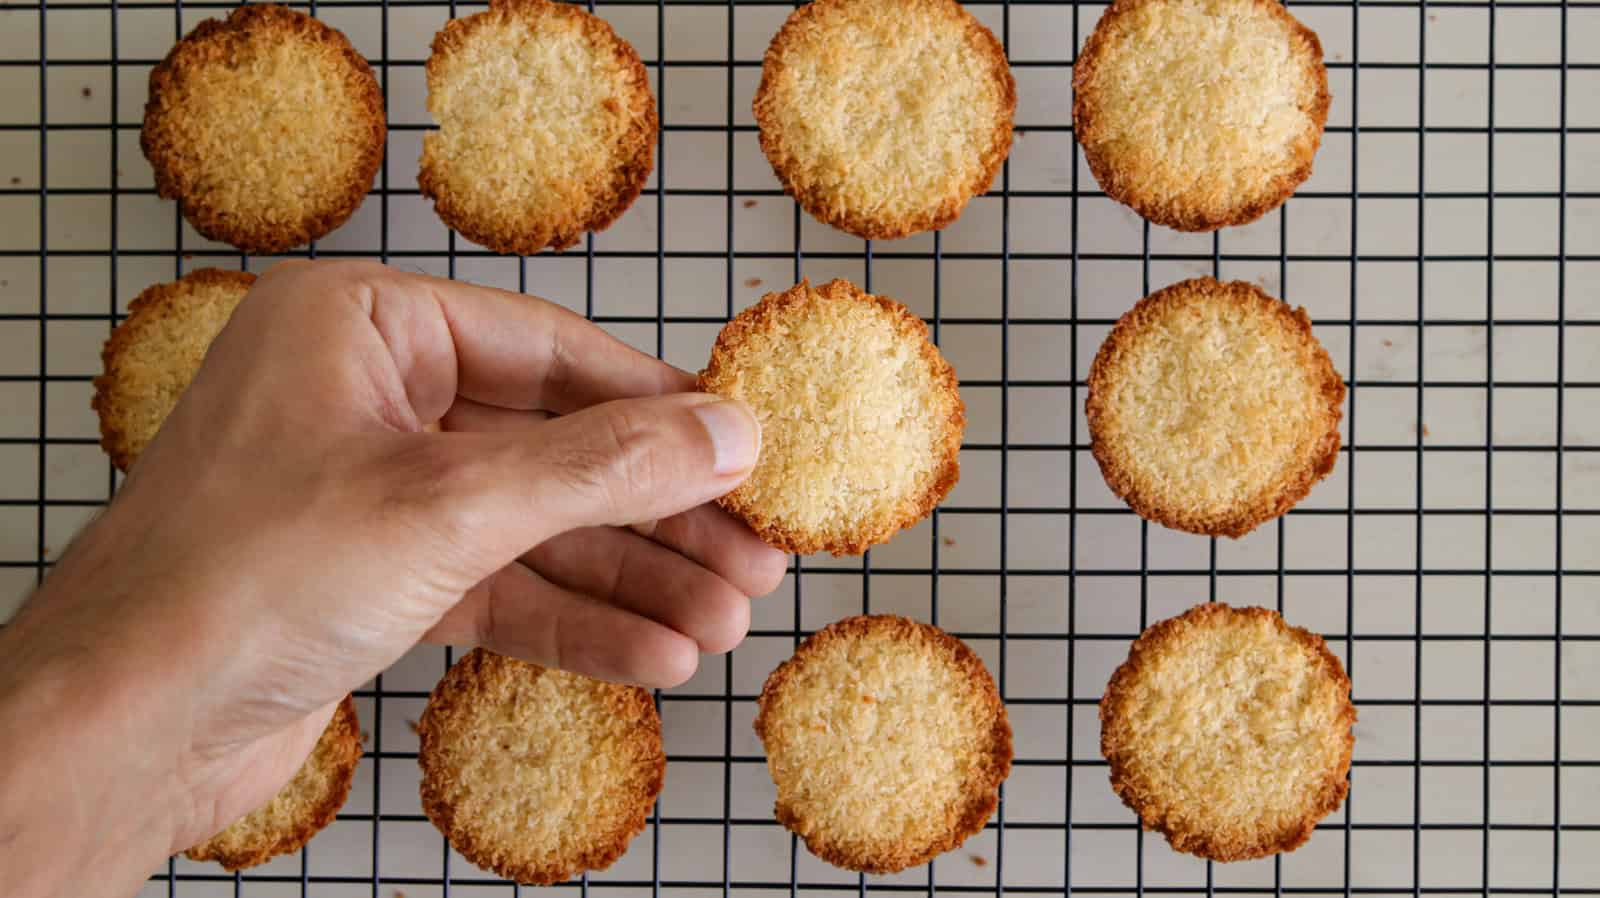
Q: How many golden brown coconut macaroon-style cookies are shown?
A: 11